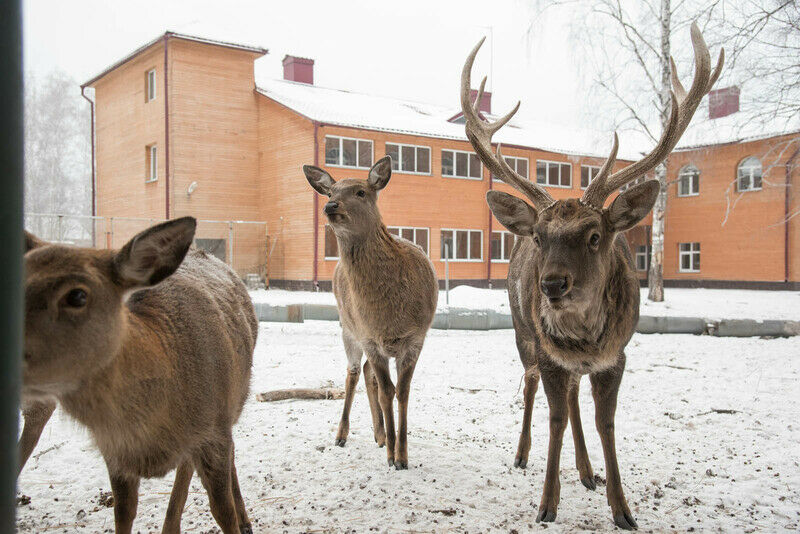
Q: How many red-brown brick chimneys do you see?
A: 3